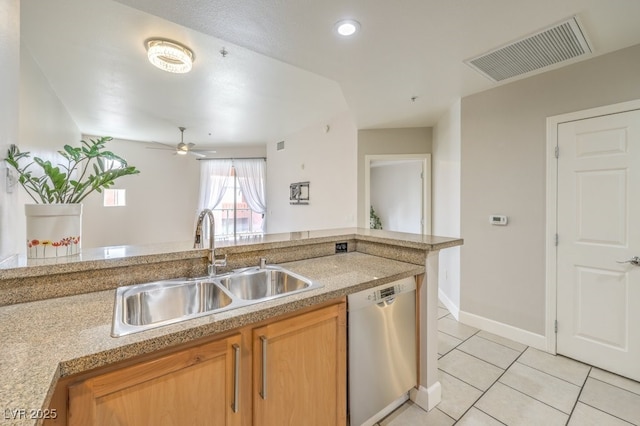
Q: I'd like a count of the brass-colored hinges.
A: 0